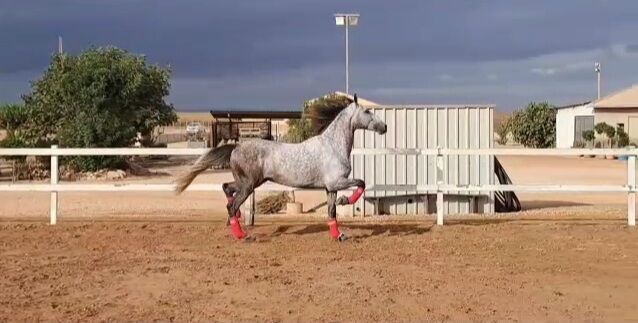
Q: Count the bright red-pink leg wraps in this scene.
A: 4